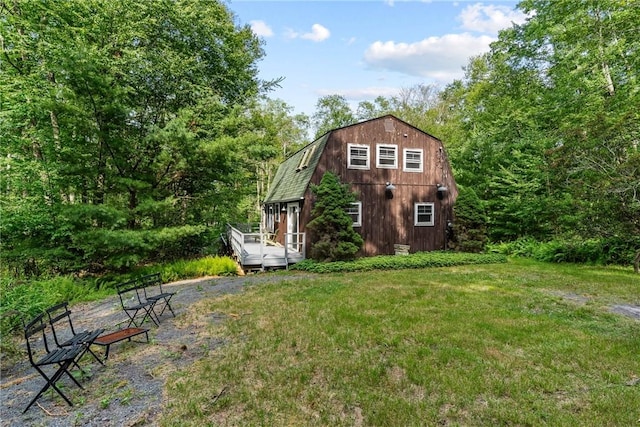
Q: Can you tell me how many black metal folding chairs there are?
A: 4